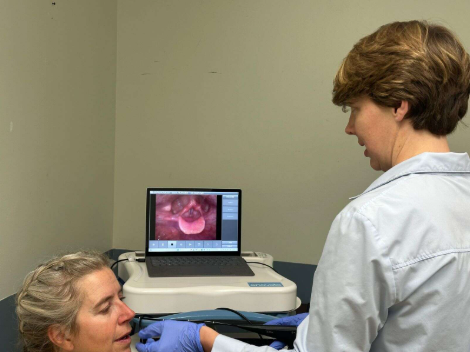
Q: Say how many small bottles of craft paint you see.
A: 0